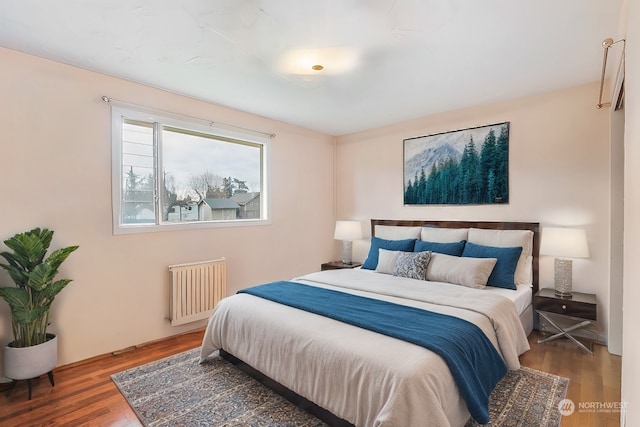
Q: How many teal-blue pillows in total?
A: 3